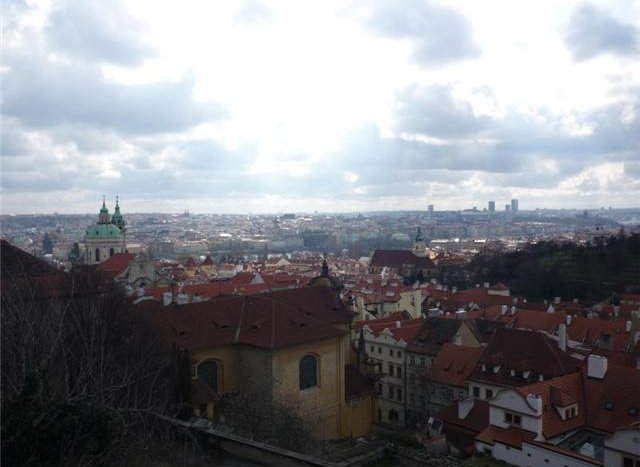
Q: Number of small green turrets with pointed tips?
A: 2